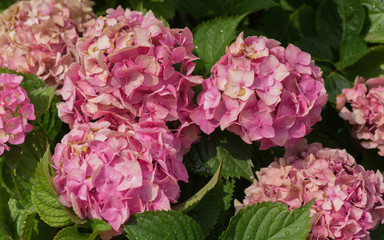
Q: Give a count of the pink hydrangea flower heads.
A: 7